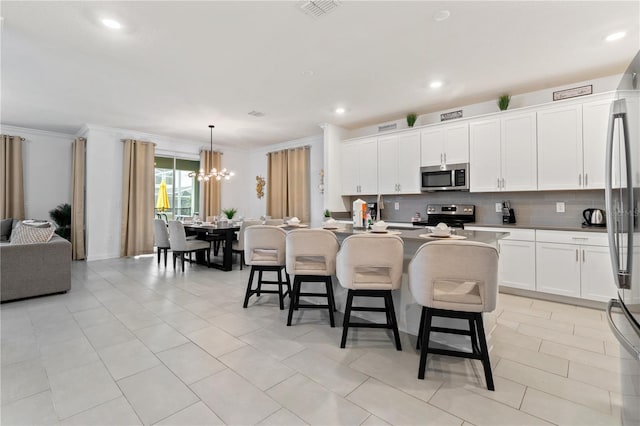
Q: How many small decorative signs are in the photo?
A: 3